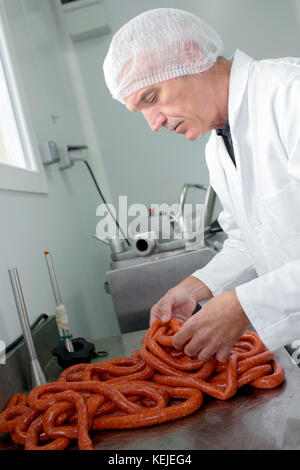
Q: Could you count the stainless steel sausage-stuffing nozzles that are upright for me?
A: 2